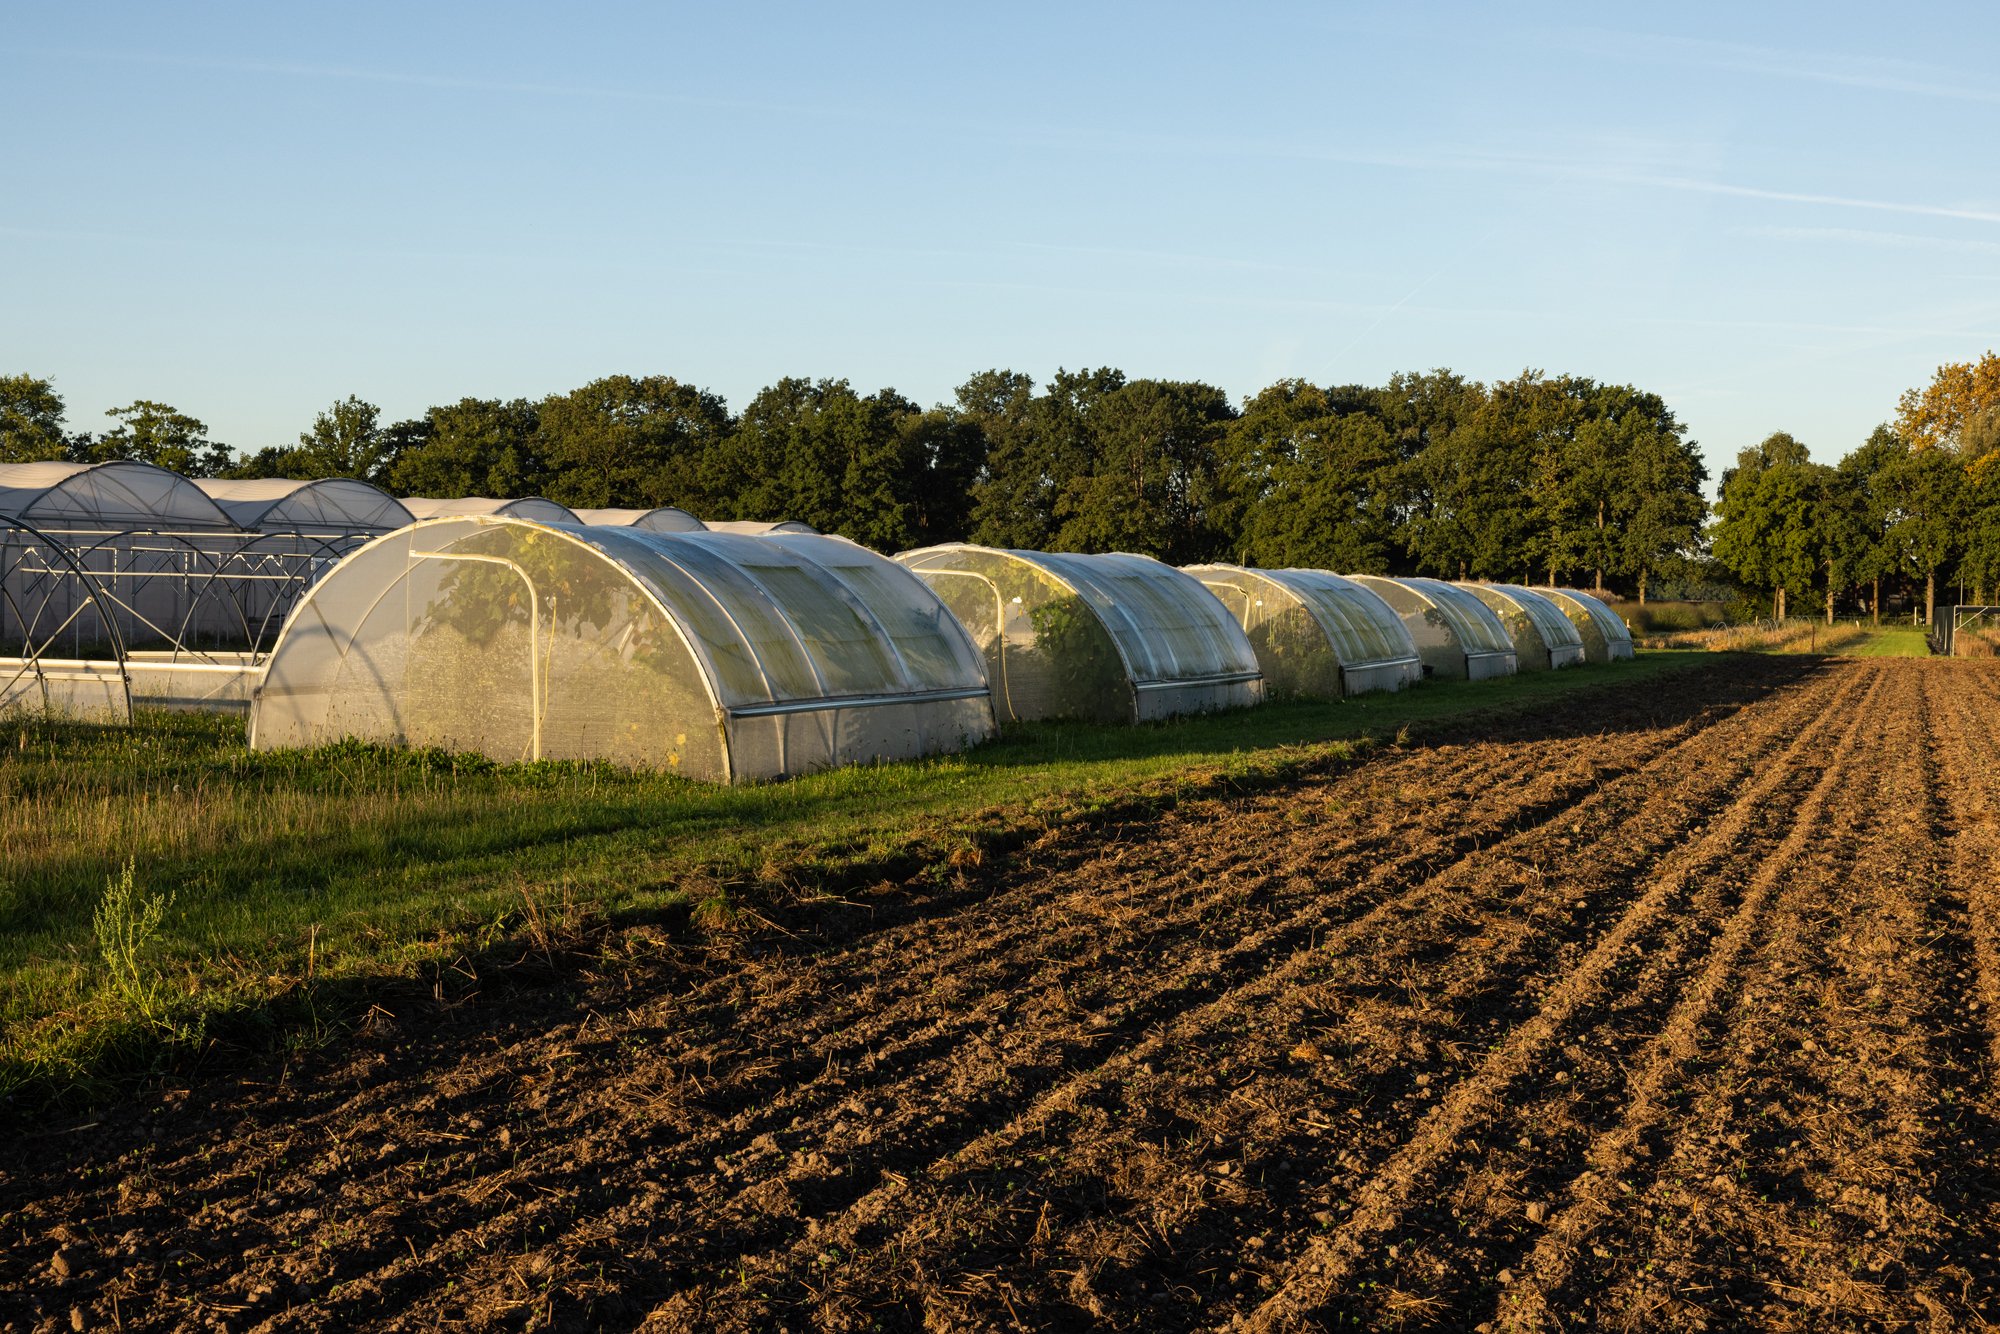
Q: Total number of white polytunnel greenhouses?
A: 6